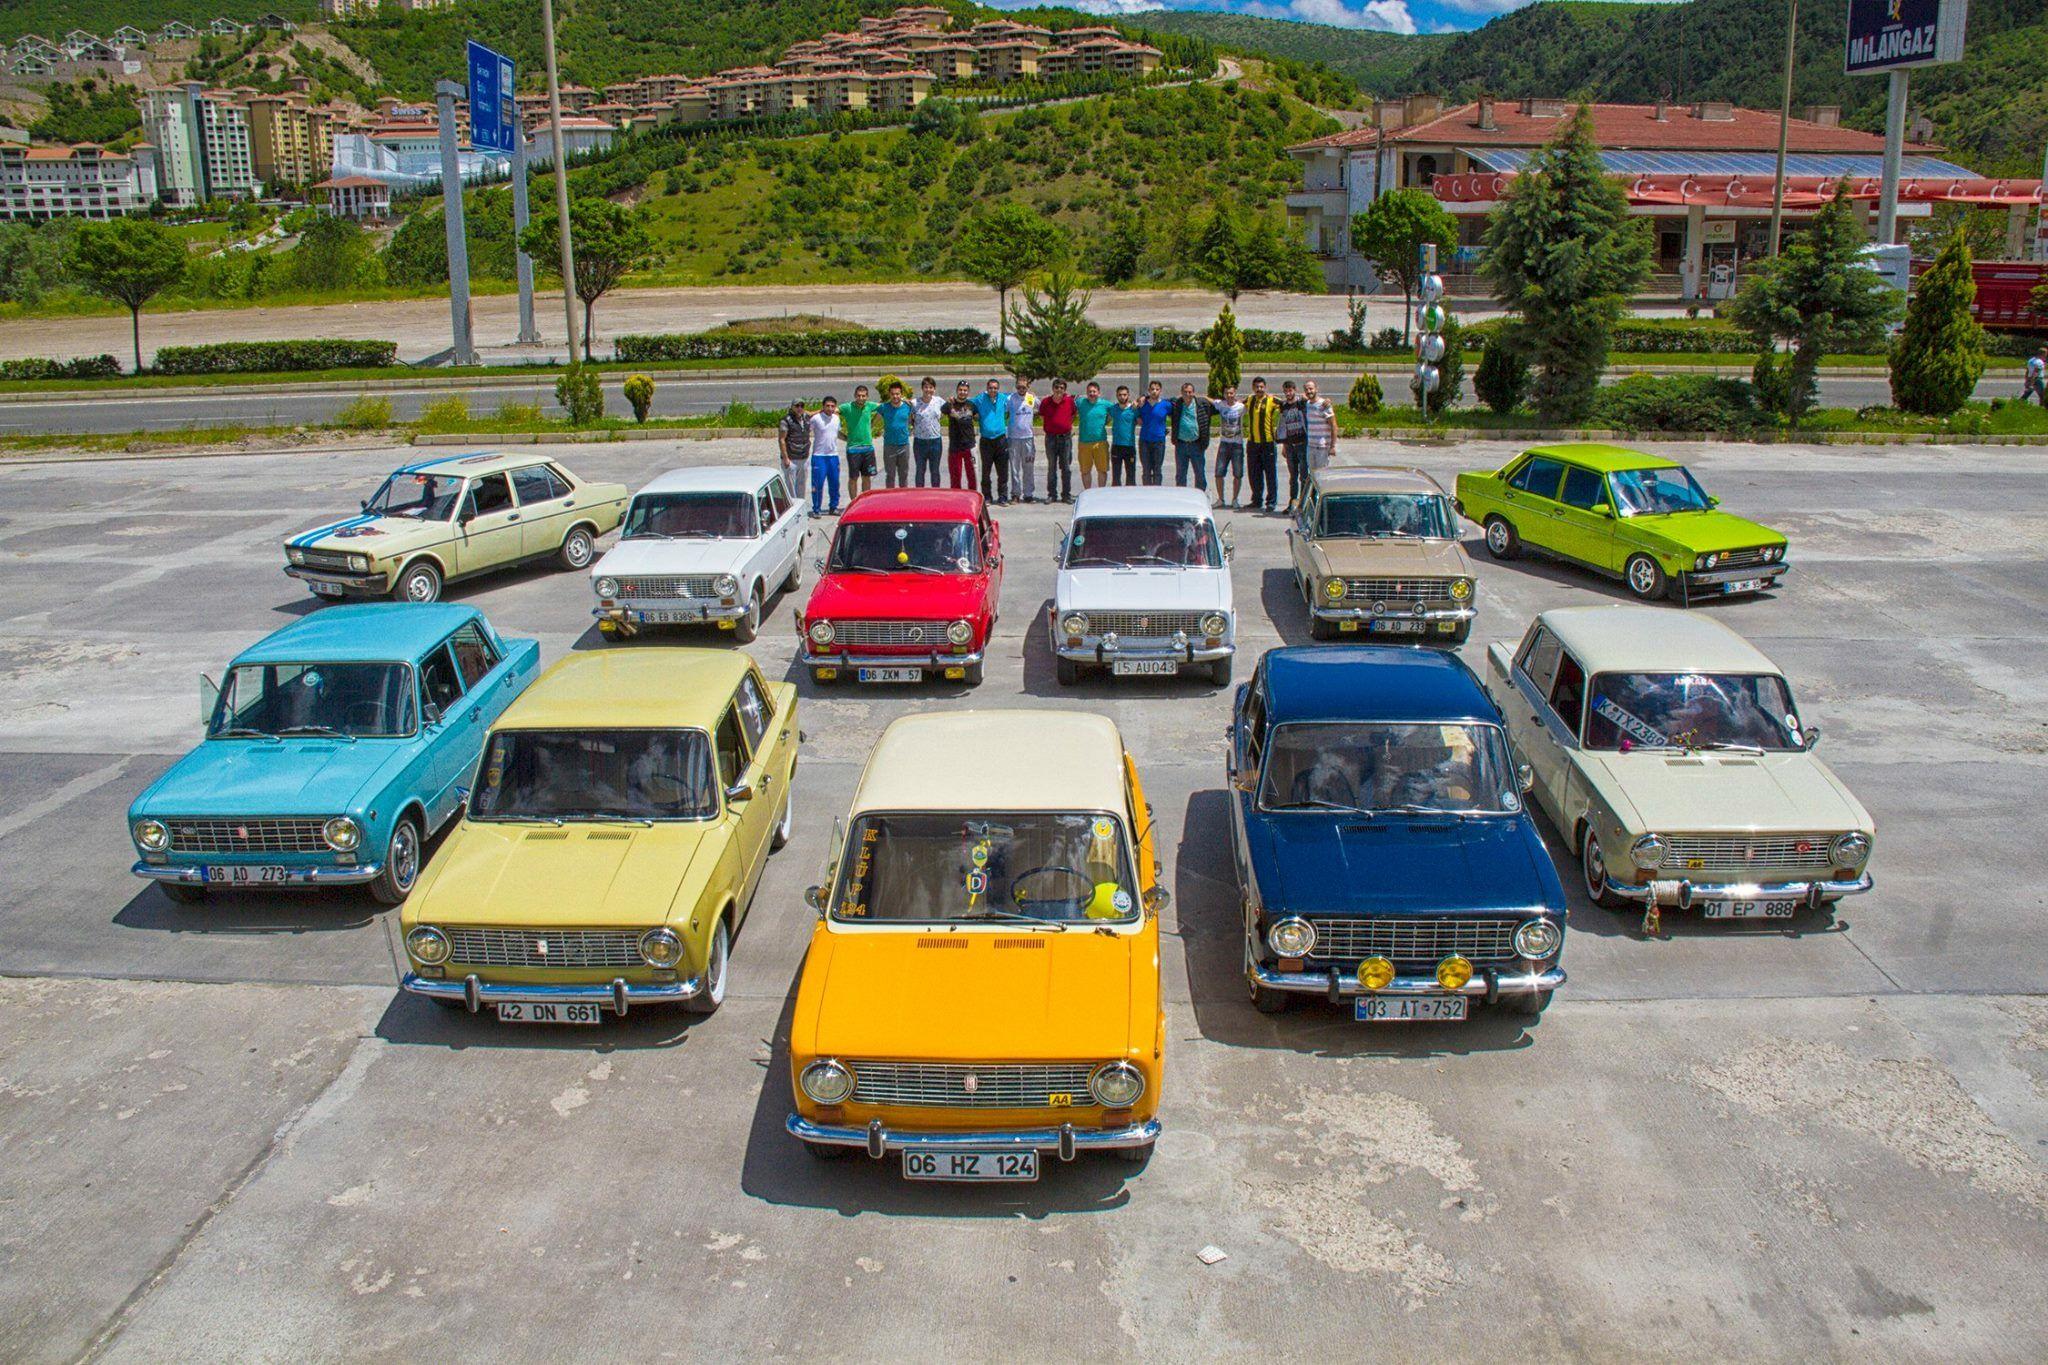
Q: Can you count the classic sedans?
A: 11